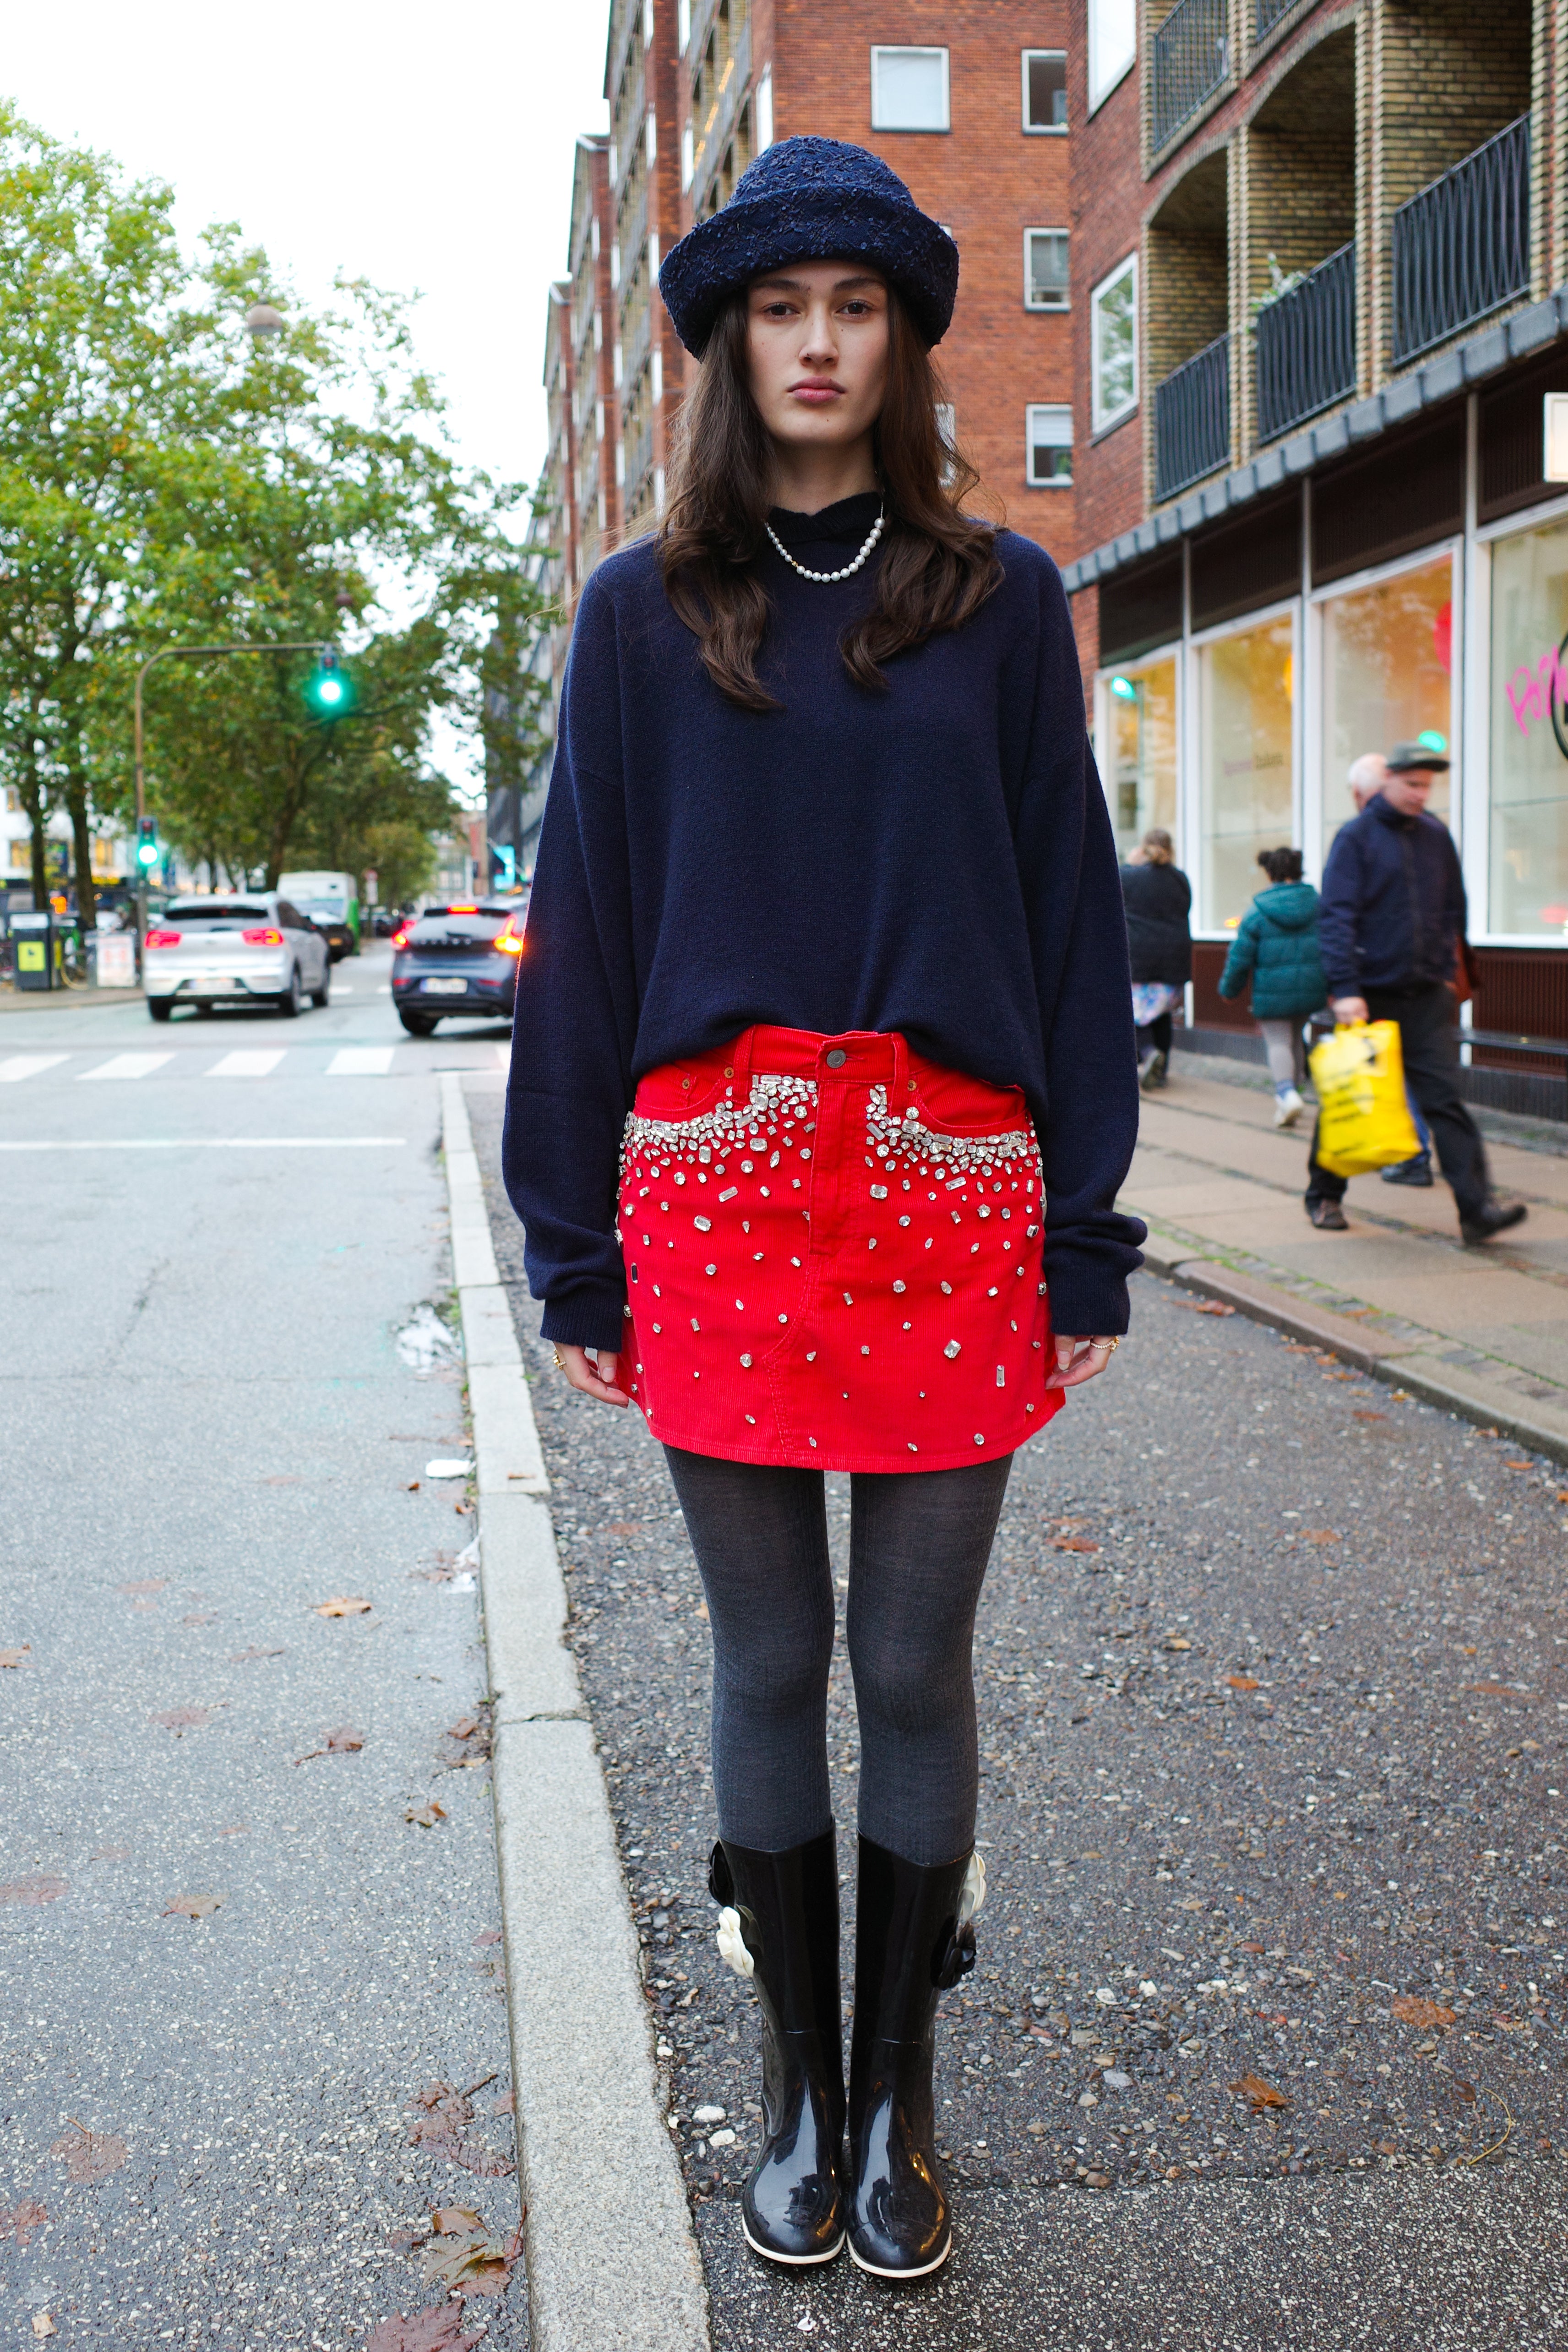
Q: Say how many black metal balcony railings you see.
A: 5